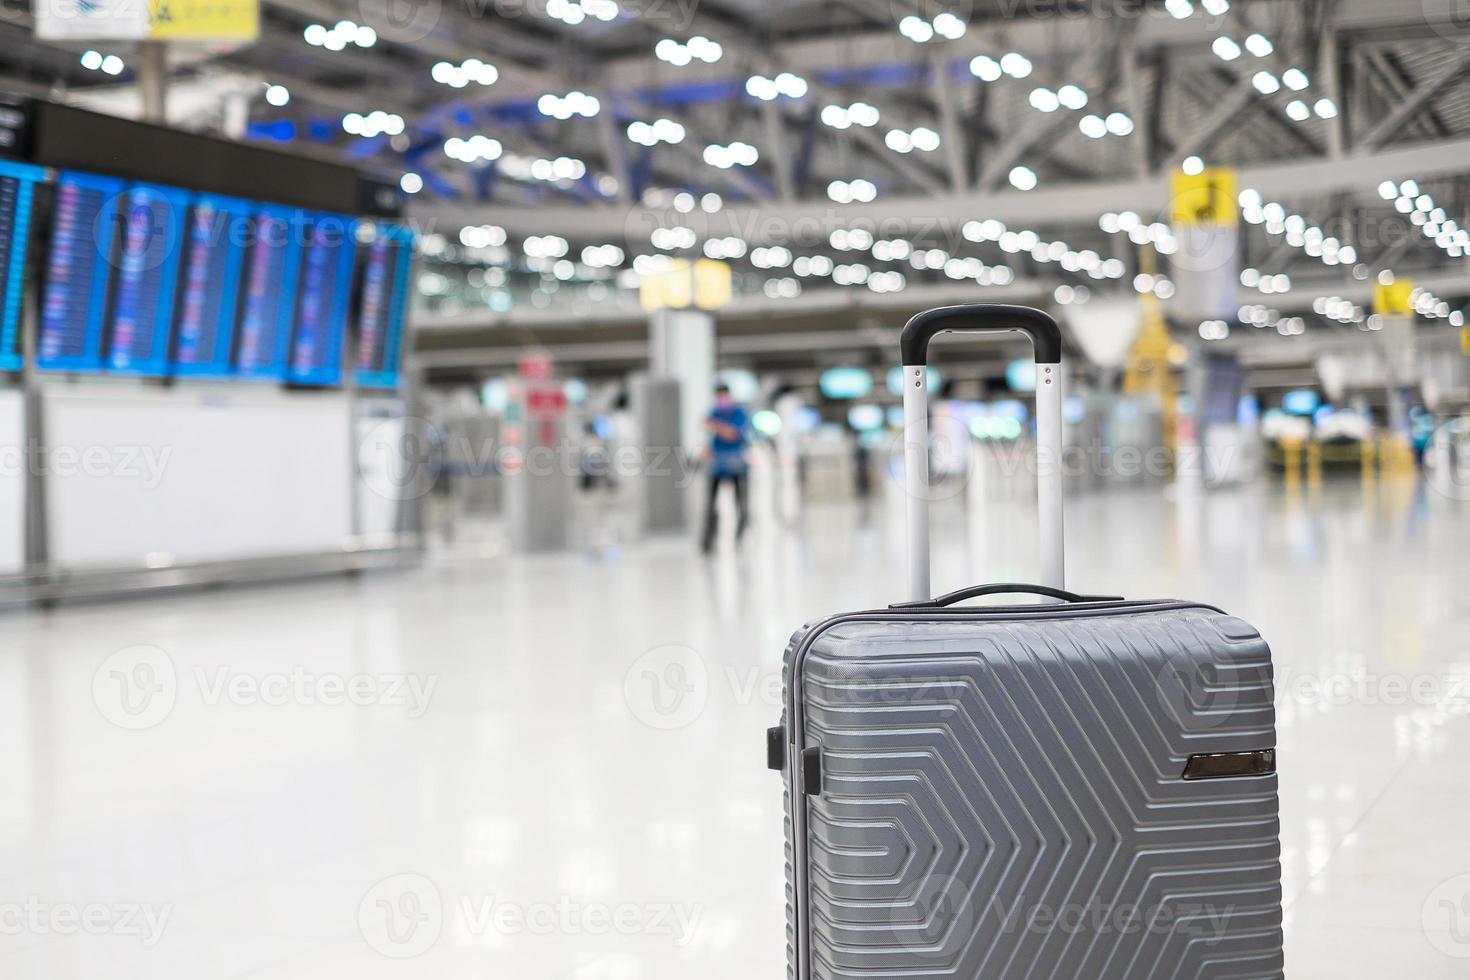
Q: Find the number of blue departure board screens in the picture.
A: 7